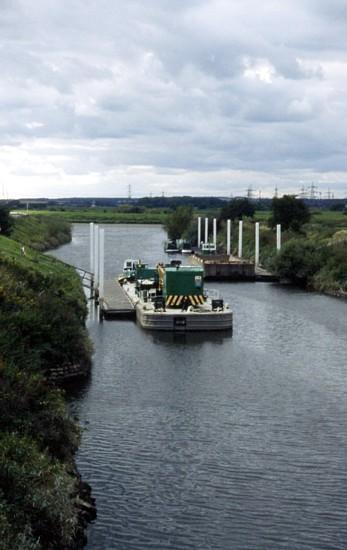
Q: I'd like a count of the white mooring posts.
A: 10